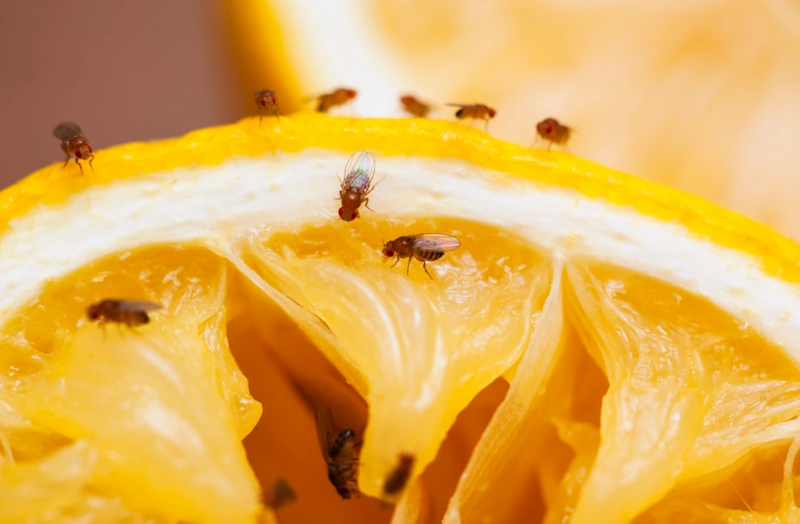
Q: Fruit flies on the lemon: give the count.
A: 12